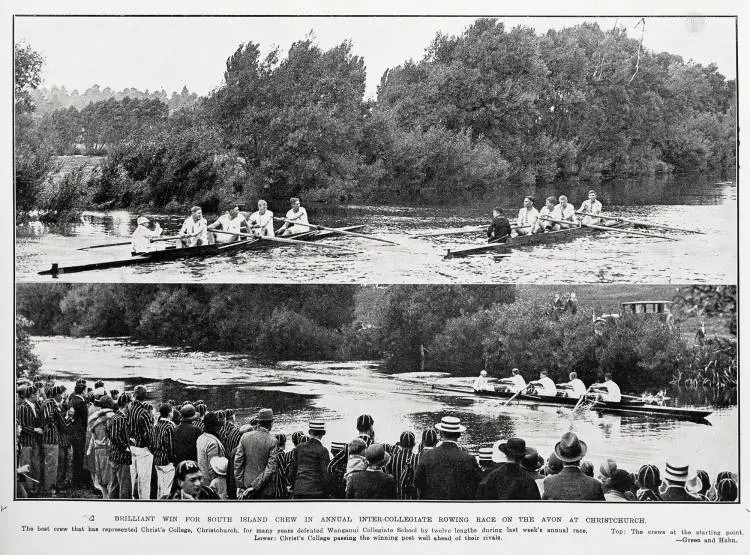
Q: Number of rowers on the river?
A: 15